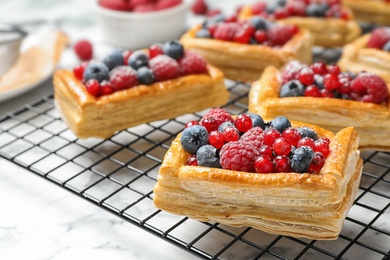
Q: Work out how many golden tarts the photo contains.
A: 7